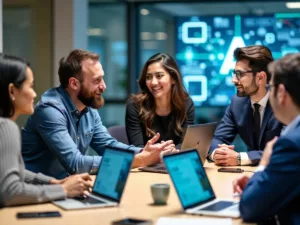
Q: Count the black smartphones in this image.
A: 3